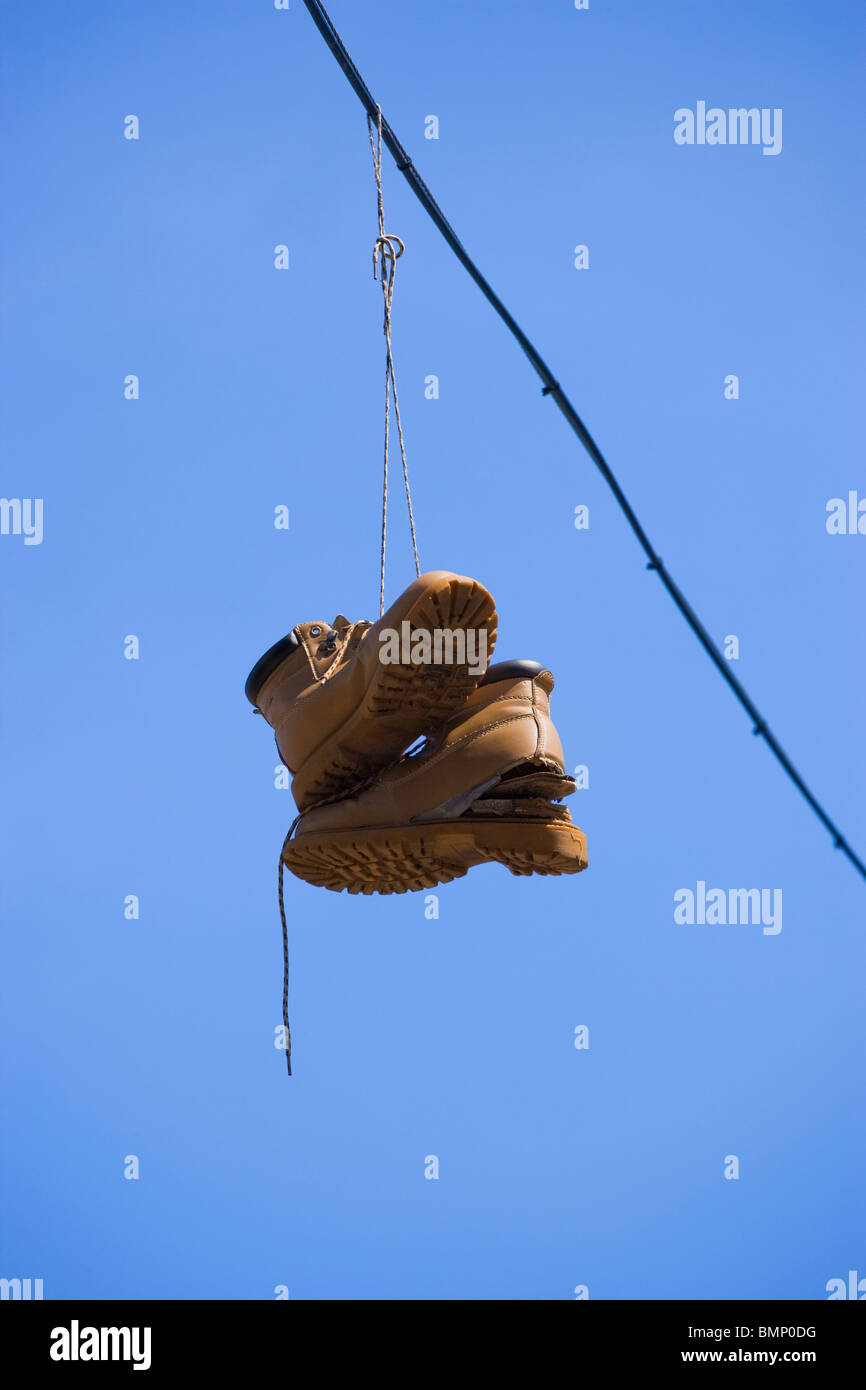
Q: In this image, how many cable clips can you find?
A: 5